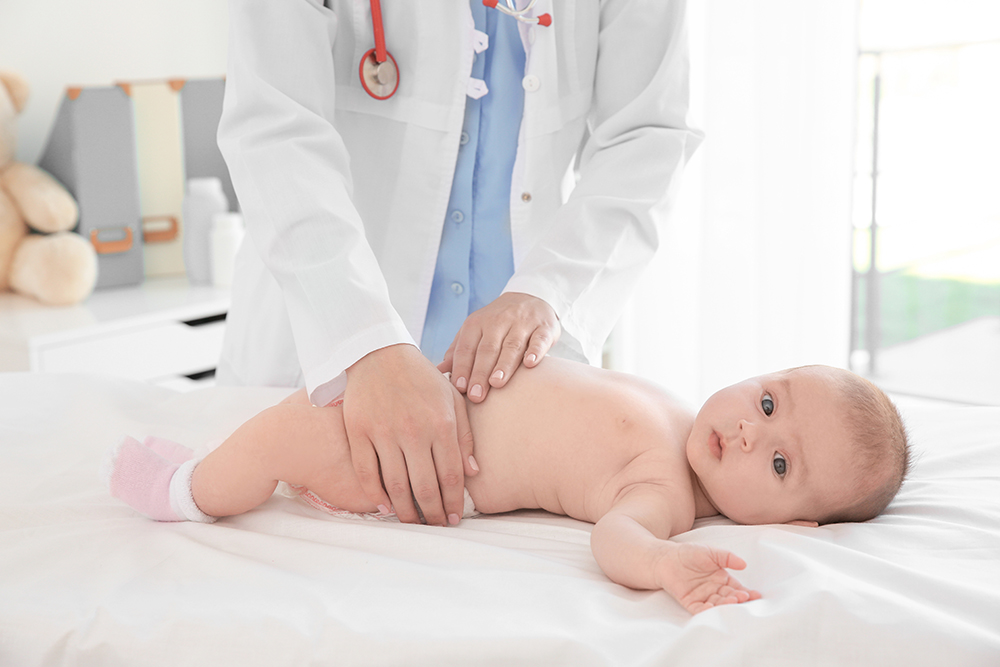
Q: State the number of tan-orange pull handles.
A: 2